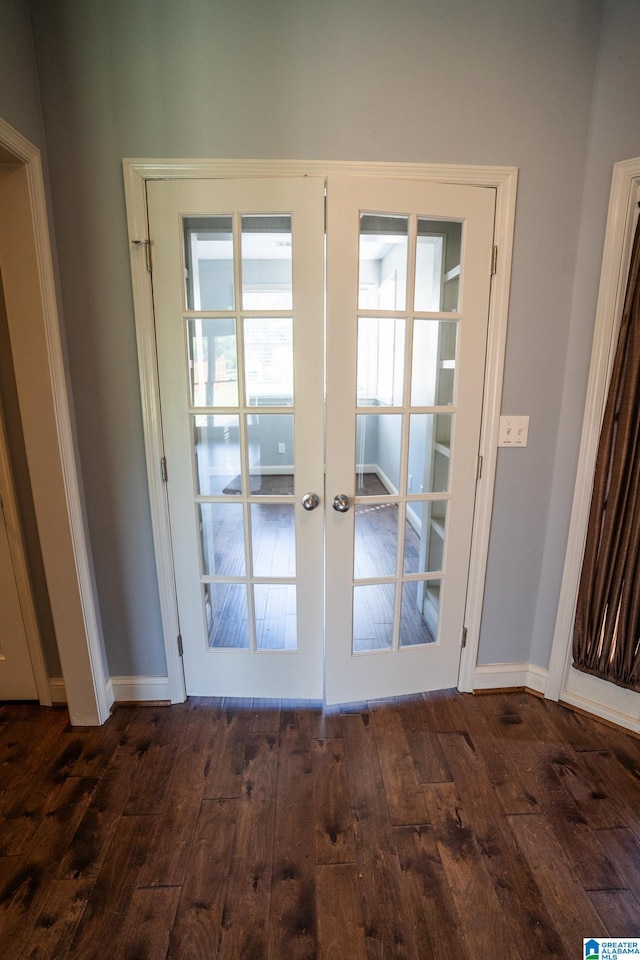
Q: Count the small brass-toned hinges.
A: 6